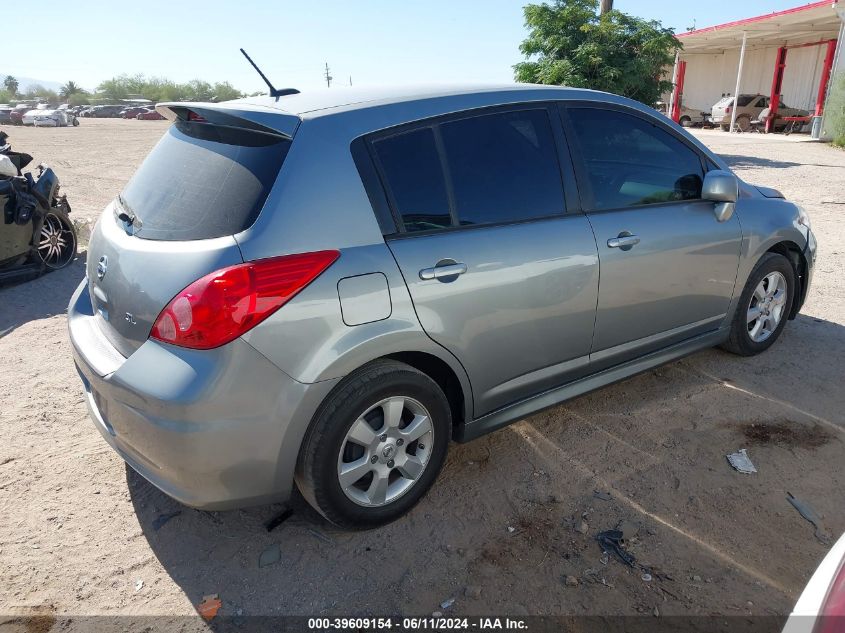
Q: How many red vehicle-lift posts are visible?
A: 3